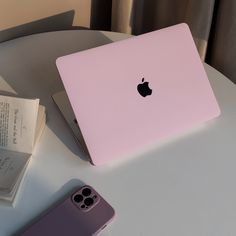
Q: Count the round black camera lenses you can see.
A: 3